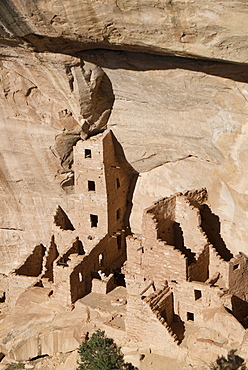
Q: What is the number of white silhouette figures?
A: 0